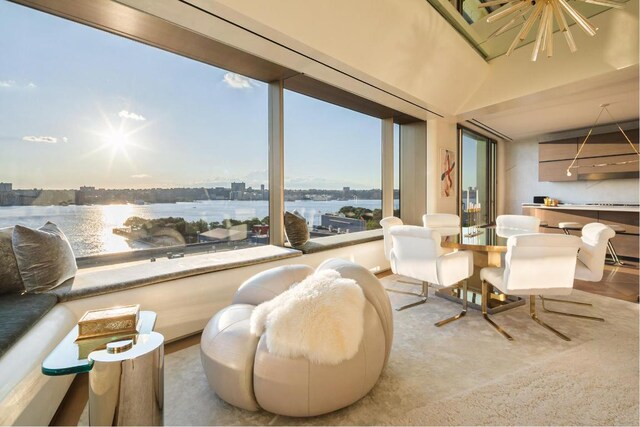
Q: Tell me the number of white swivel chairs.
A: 6